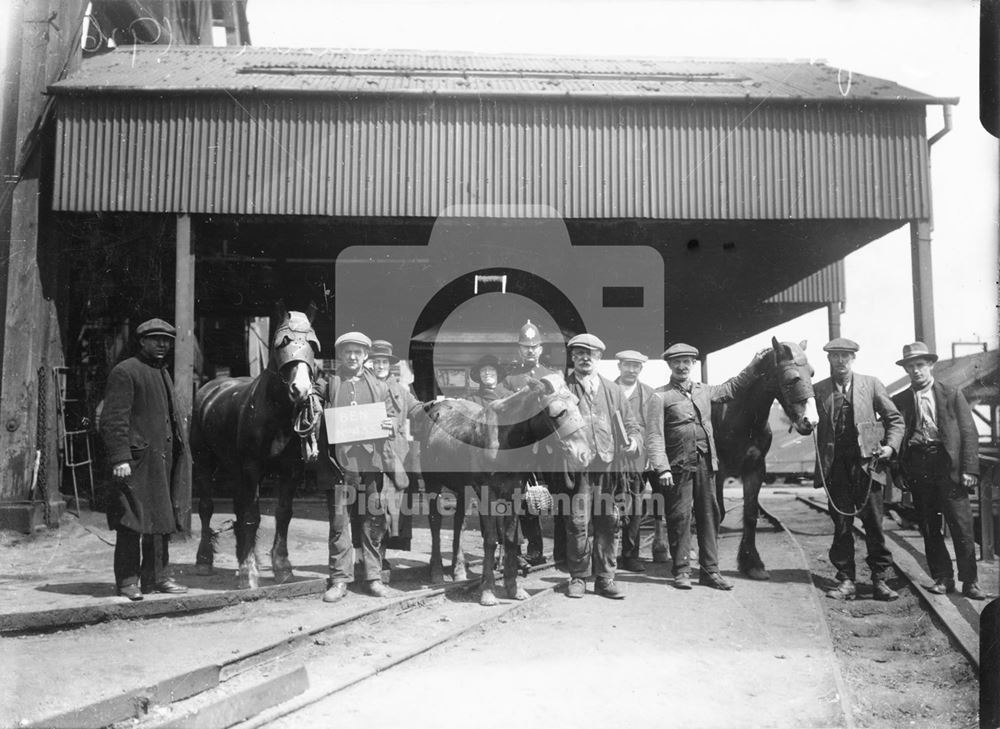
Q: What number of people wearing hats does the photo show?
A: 10